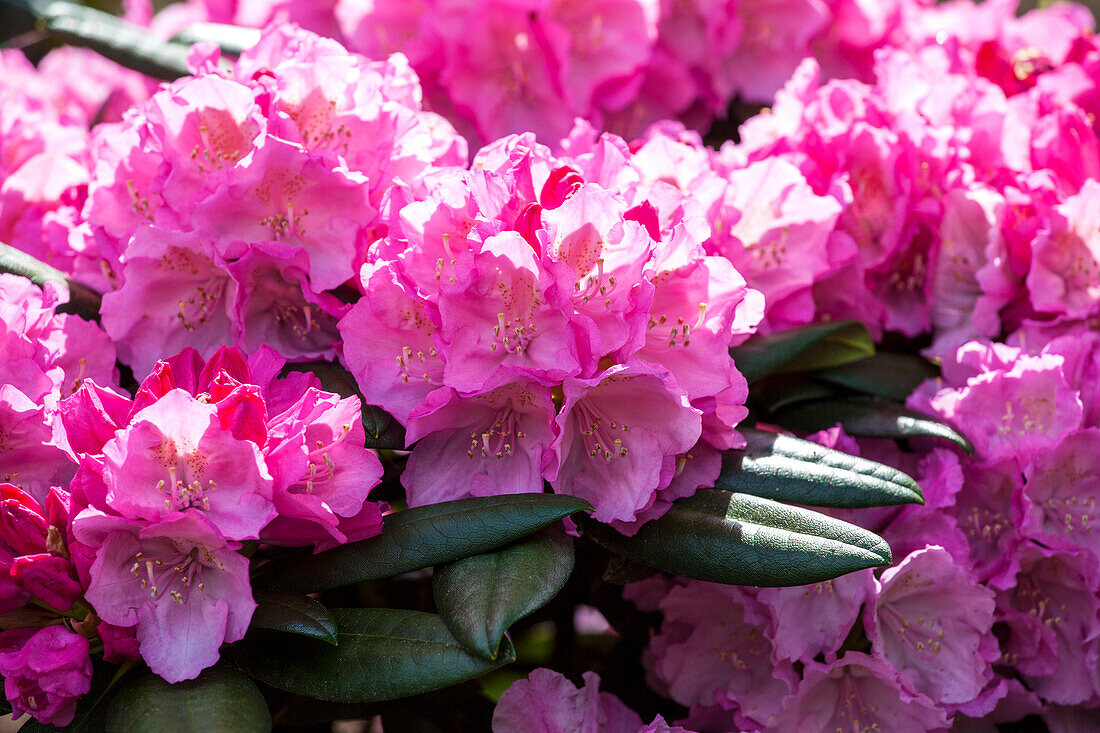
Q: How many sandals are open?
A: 0